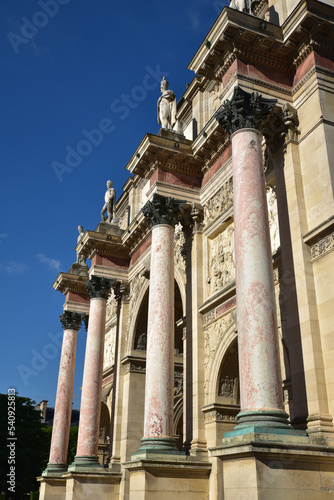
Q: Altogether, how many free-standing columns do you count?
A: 4